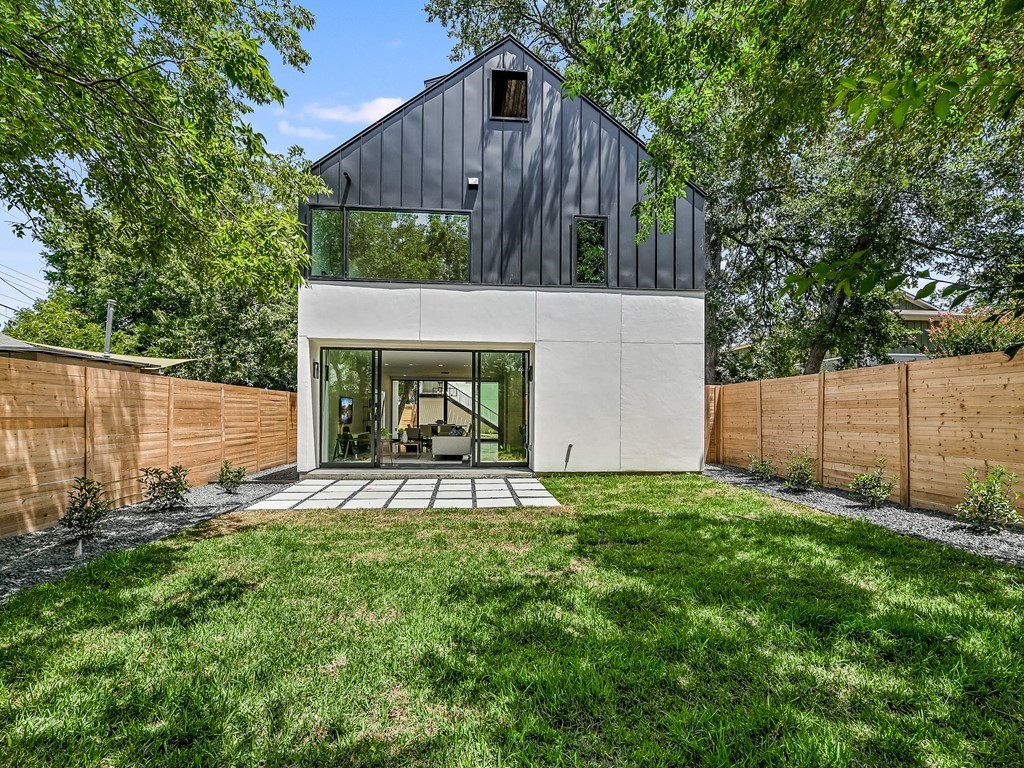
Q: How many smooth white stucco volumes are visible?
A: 1